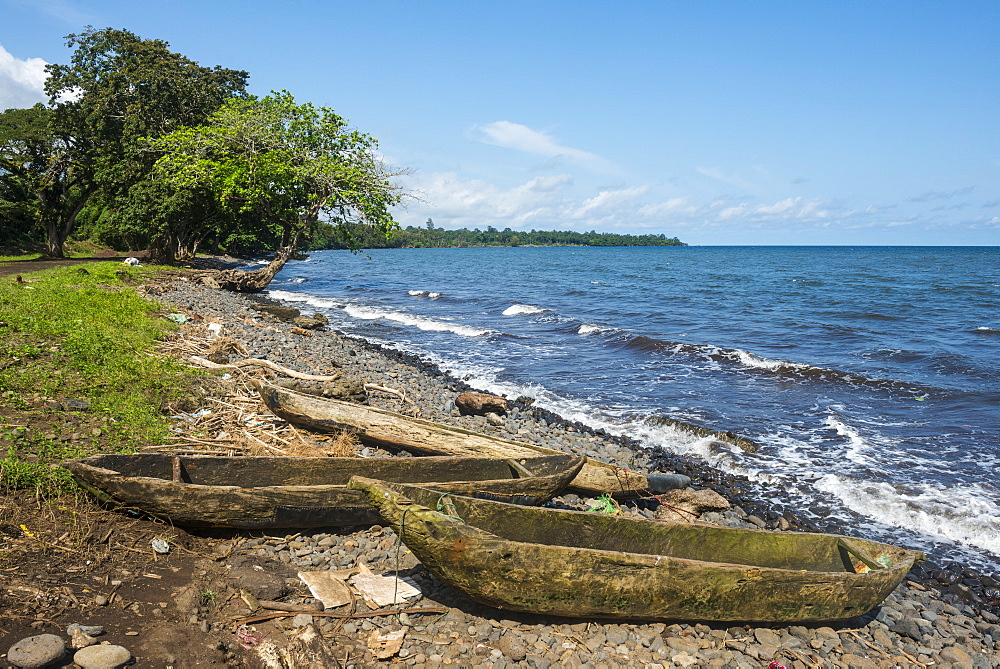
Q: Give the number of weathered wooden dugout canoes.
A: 3